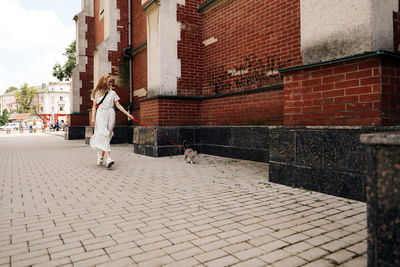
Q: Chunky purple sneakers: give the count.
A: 0